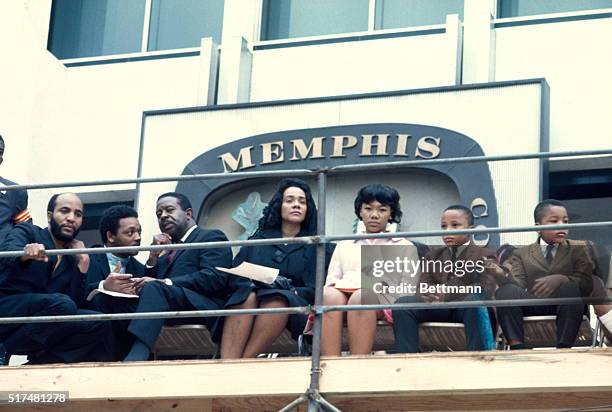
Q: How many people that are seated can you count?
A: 7